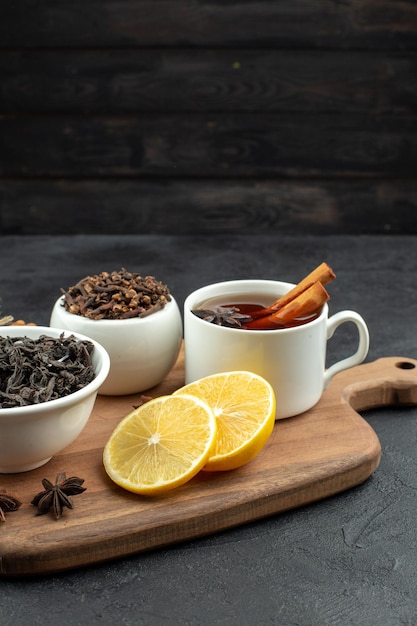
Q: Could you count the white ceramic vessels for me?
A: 3